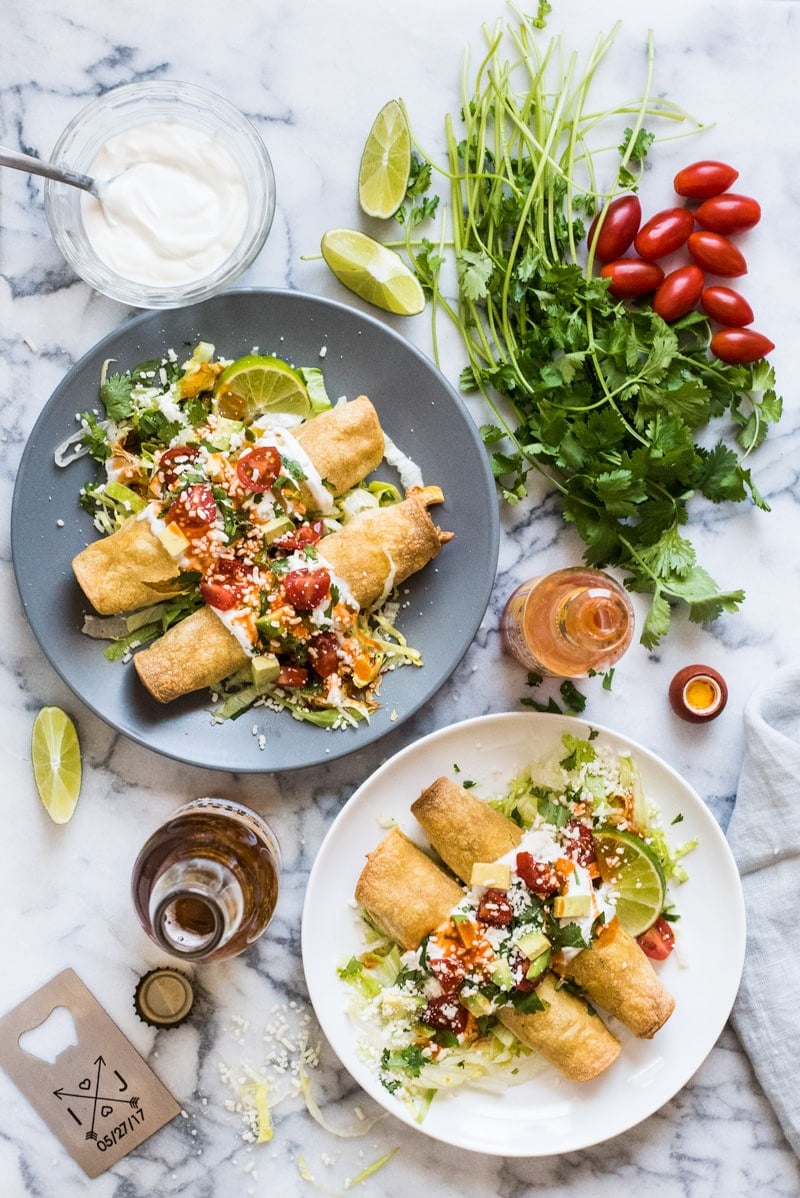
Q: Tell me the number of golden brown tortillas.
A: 4